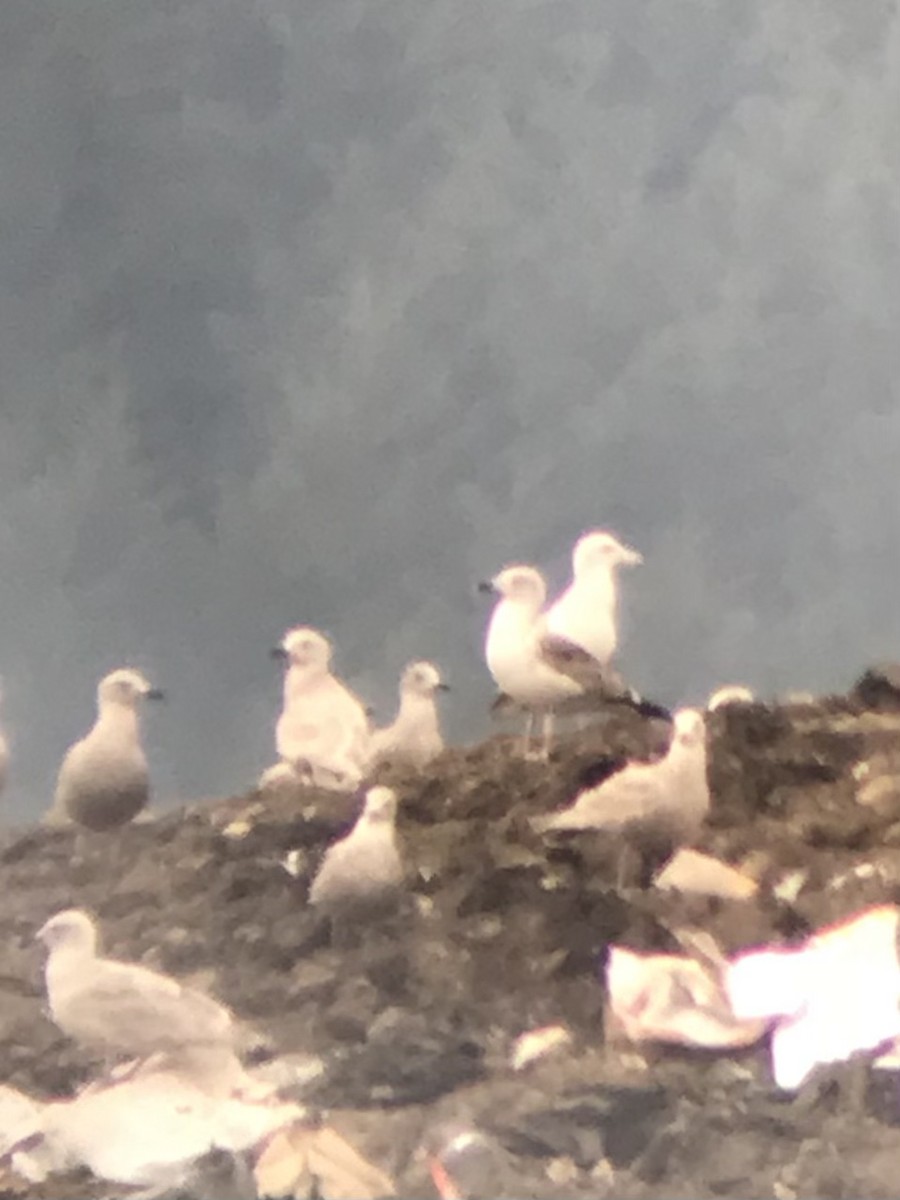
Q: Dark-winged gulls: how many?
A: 1